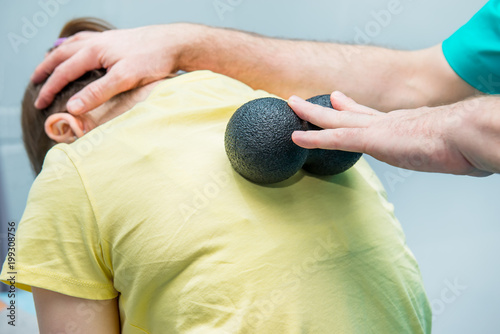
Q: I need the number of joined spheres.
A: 2